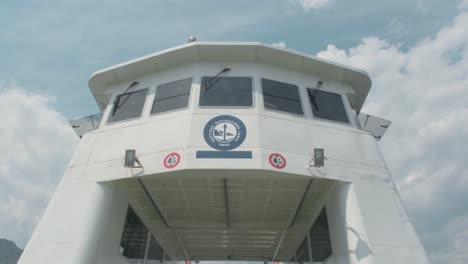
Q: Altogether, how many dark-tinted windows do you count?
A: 5